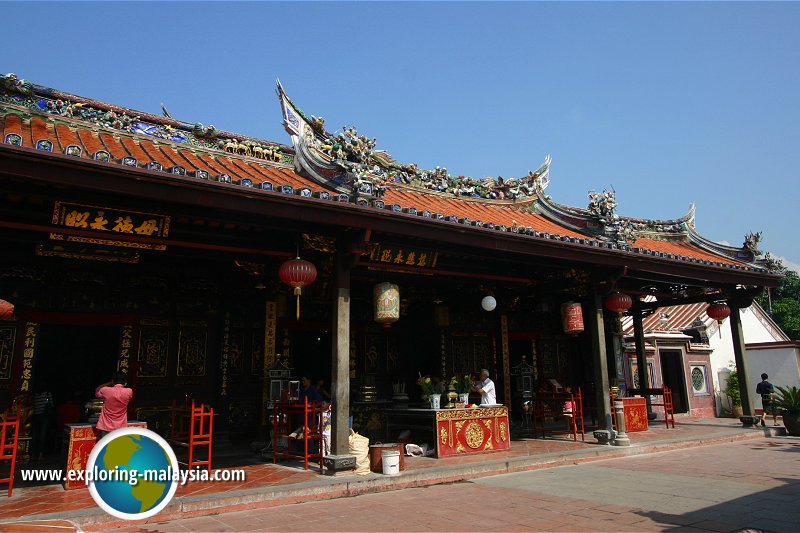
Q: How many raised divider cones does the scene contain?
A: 0